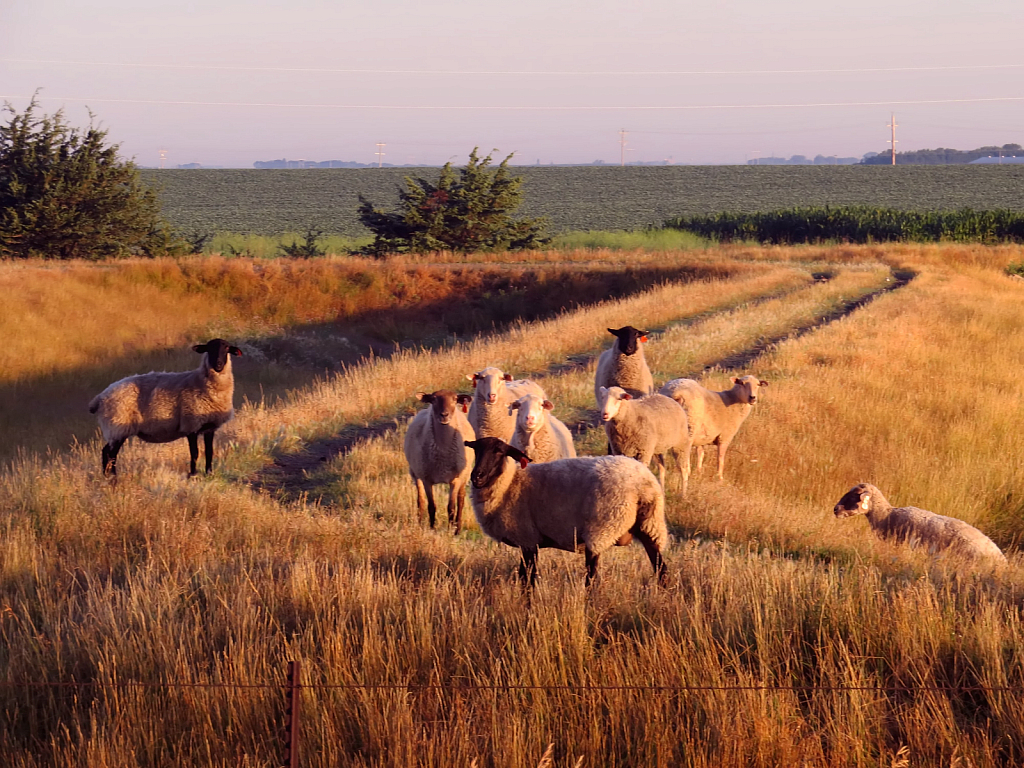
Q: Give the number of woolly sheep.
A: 9